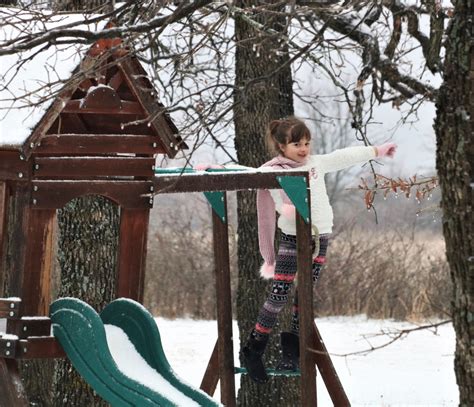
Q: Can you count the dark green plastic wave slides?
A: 1